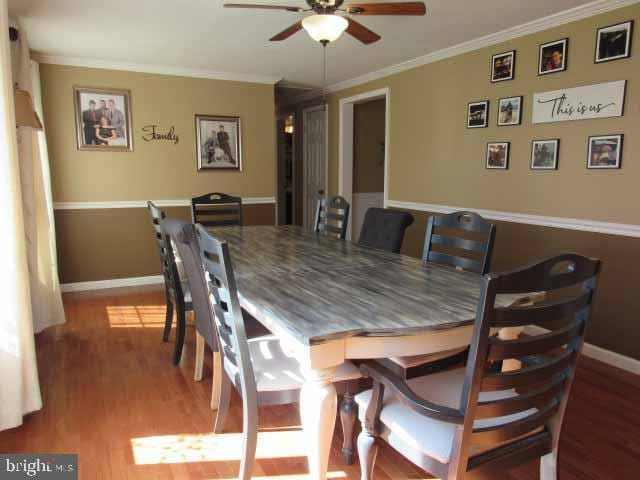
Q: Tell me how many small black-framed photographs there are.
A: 8